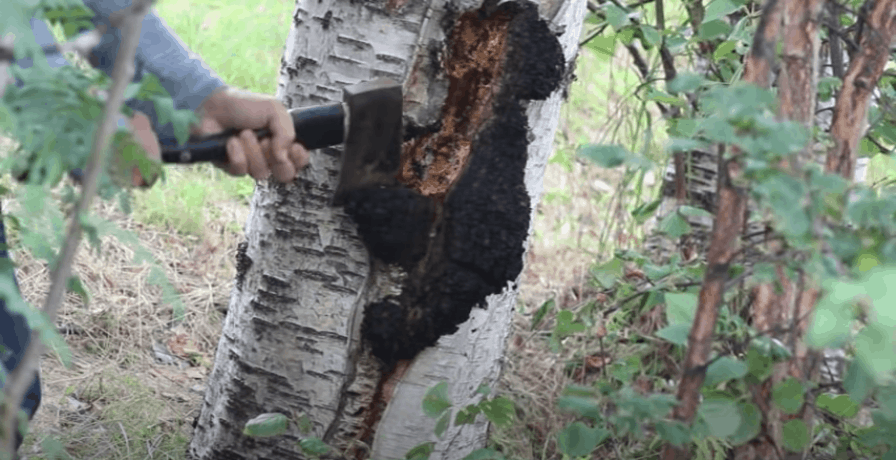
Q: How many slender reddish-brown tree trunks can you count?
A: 3